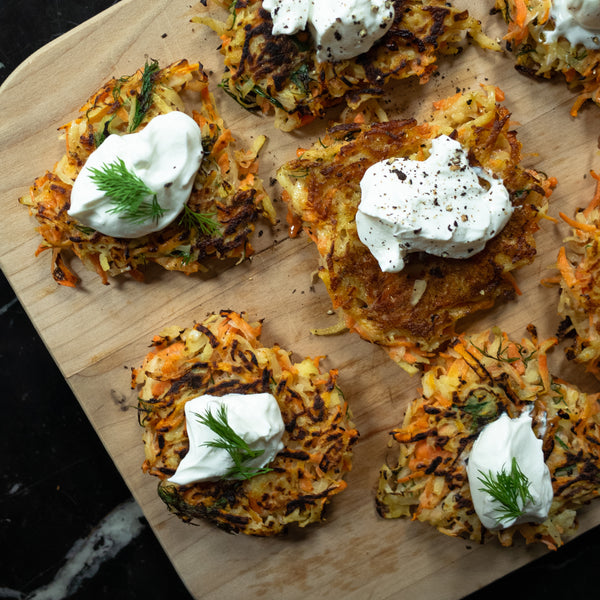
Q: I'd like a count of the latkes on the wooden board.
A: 7